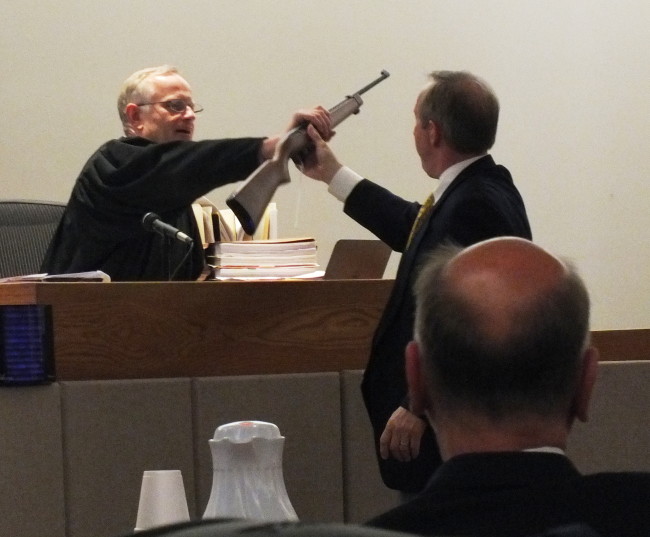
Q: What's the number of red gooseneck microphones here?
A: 0